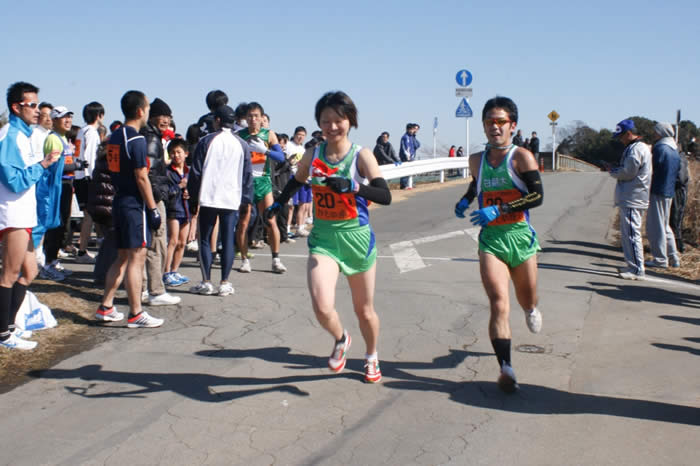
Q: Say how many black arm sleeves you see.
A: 4